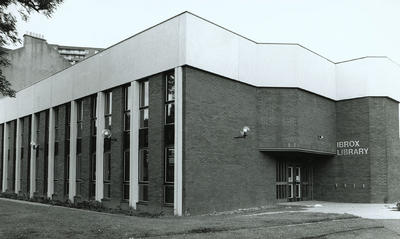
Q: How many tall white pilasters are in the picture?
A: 8